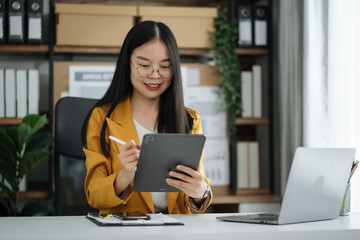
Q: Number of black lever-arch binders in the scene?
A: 5